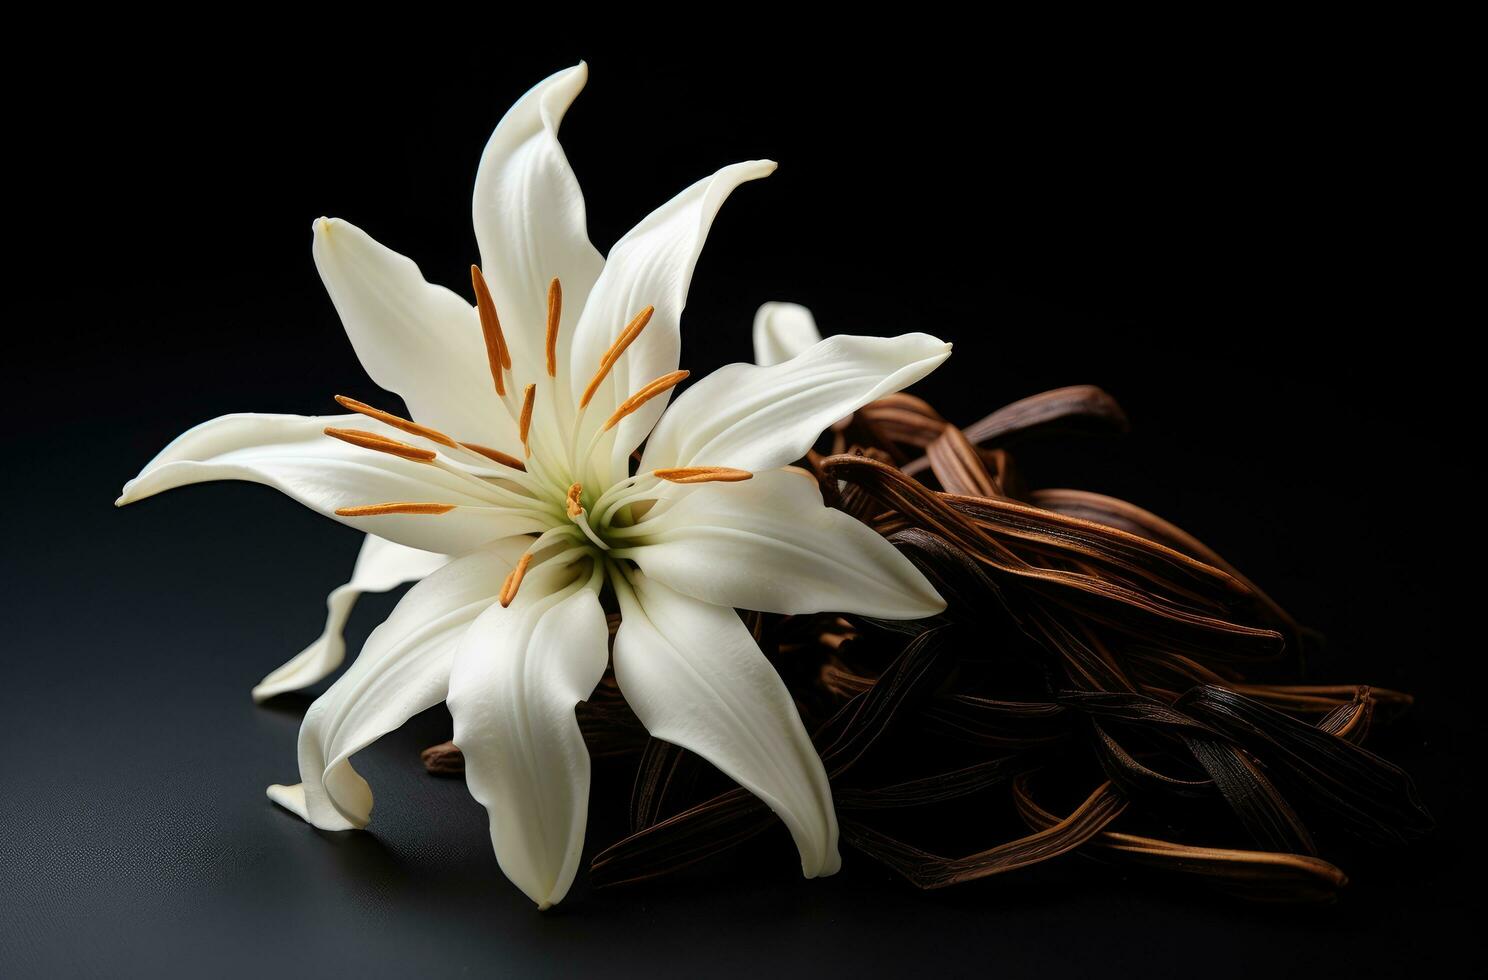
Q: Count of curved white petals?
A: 11